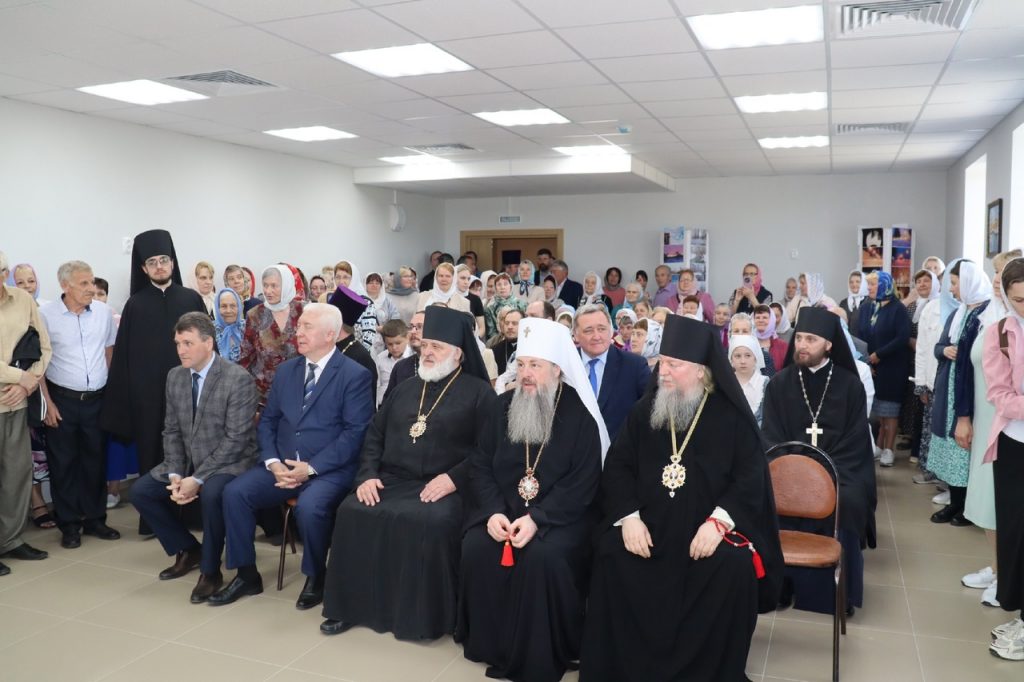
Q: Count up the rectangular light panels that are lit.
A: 9